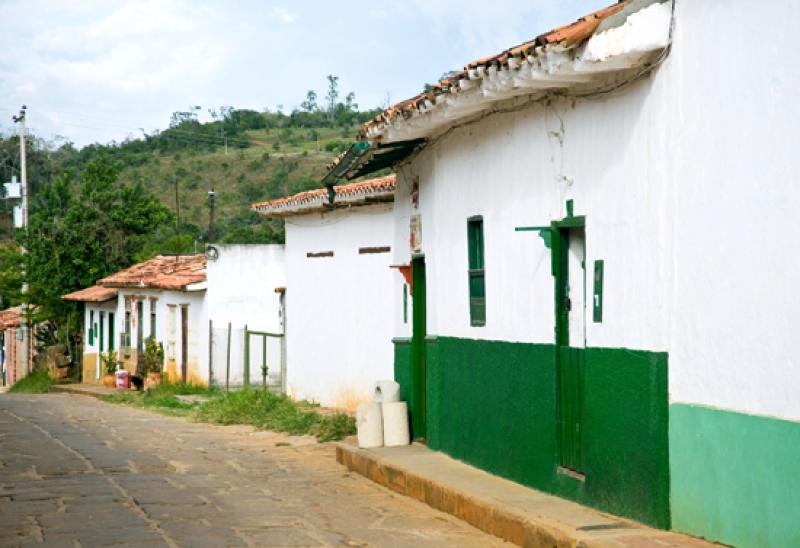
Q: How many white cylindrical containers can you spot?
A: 3